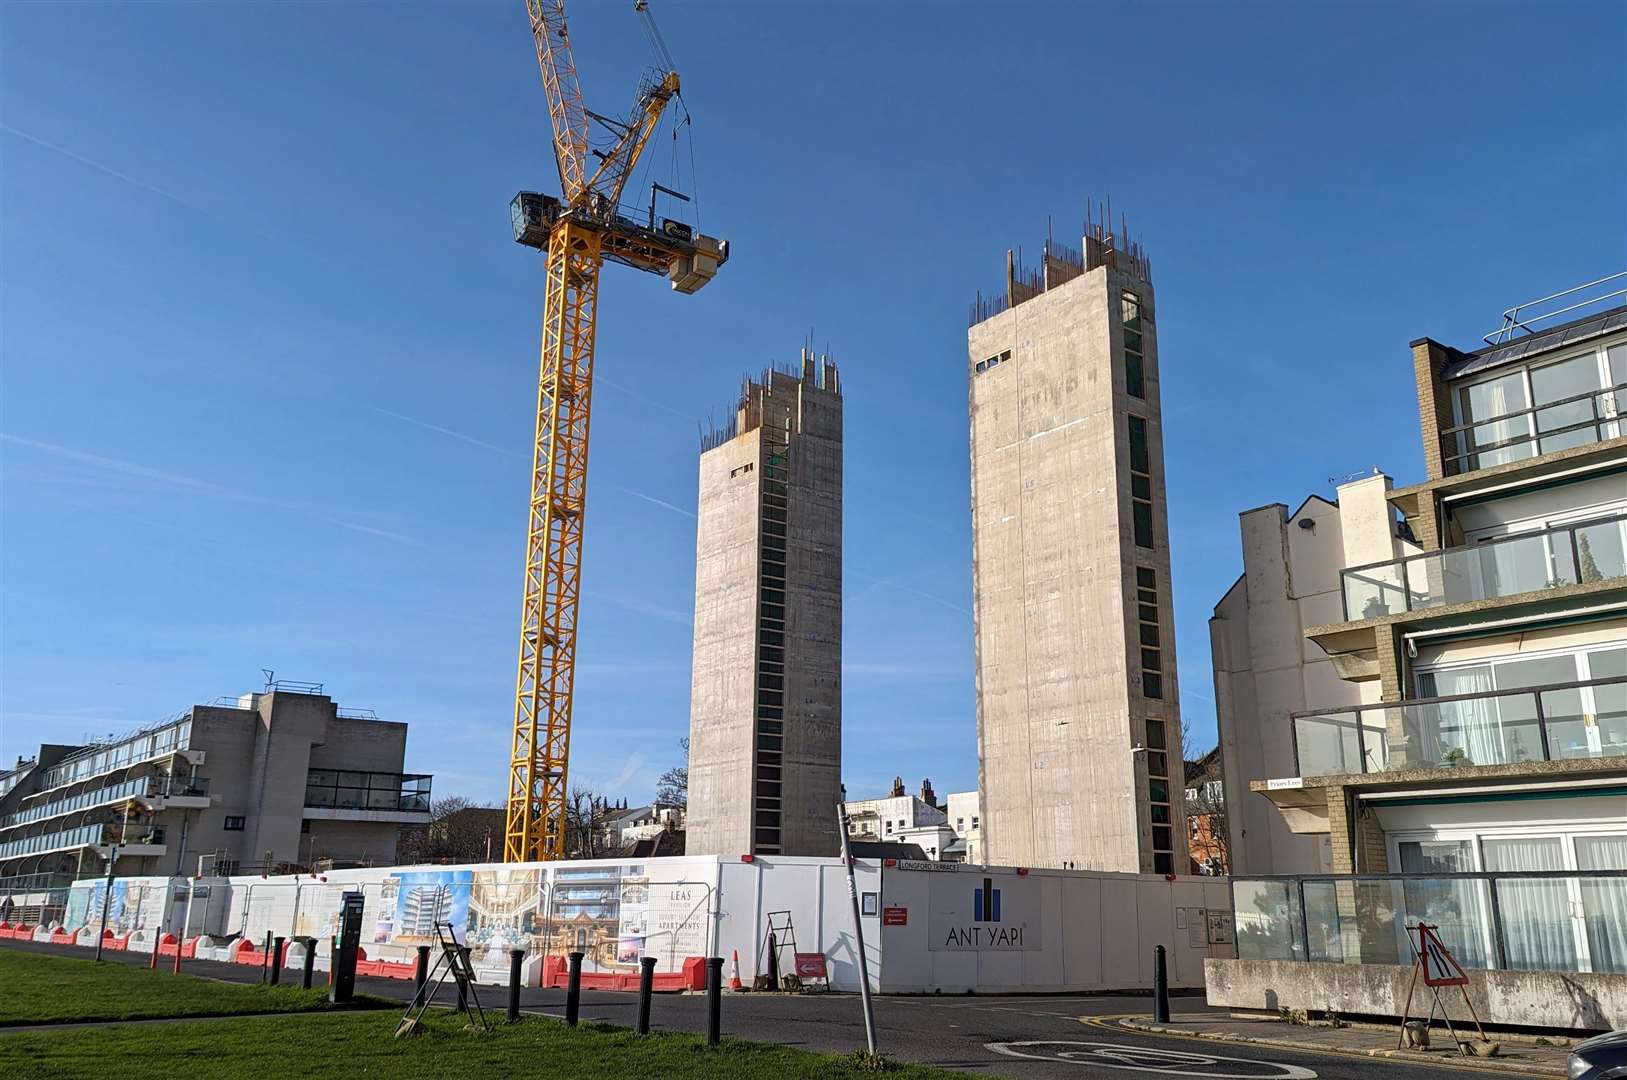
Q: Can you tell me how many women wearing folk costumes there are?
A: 0